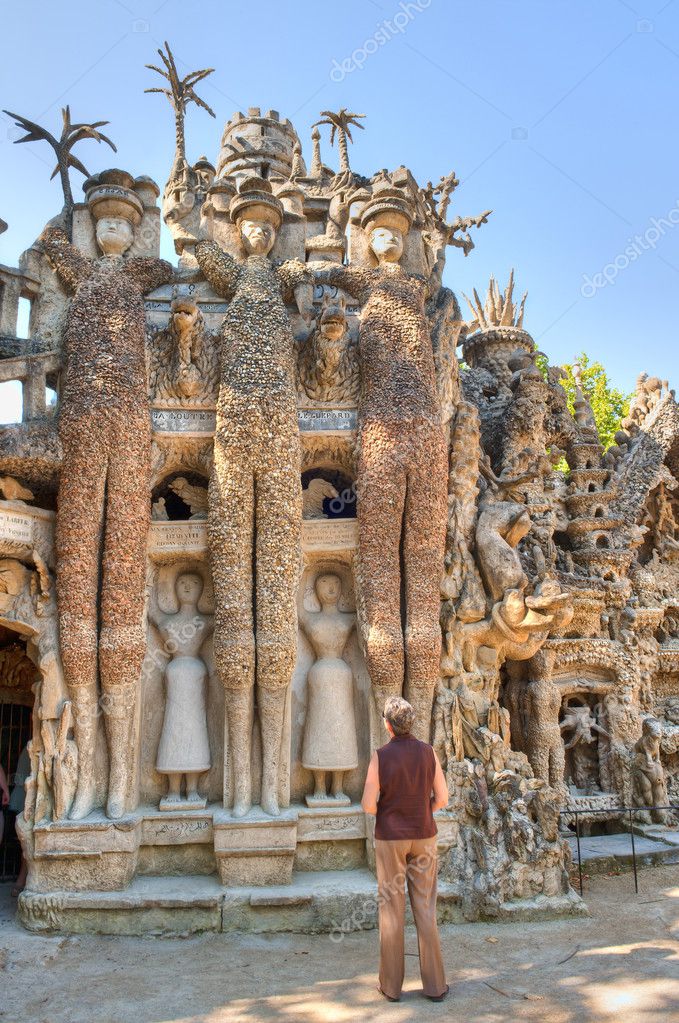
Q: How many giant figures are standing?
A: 3